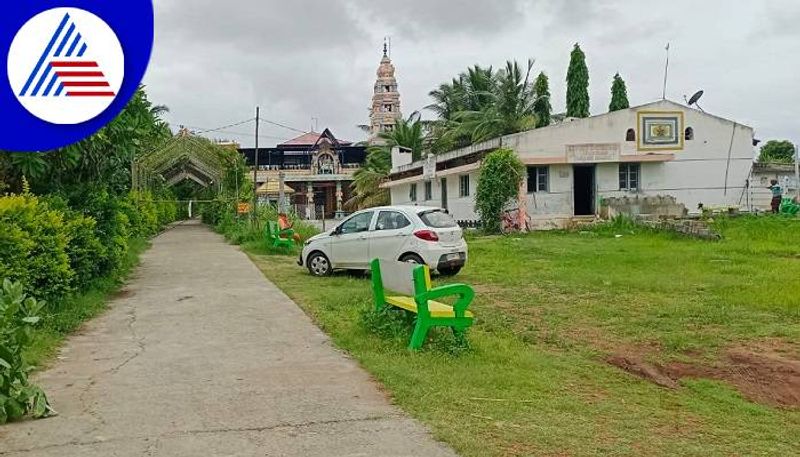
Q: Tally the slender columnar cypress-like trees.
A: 3